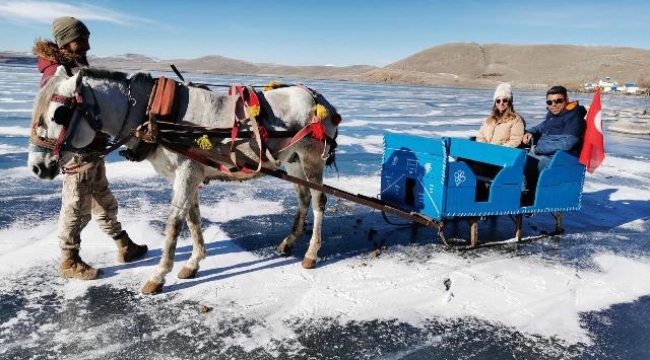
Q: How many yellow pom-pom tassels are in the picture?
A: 4